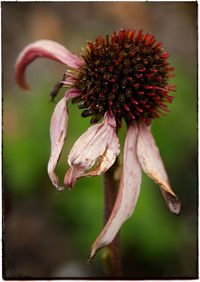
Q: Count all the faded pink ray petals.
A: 5